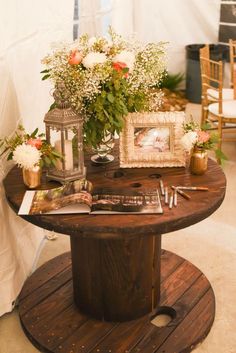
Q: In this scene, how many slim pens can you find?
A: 6